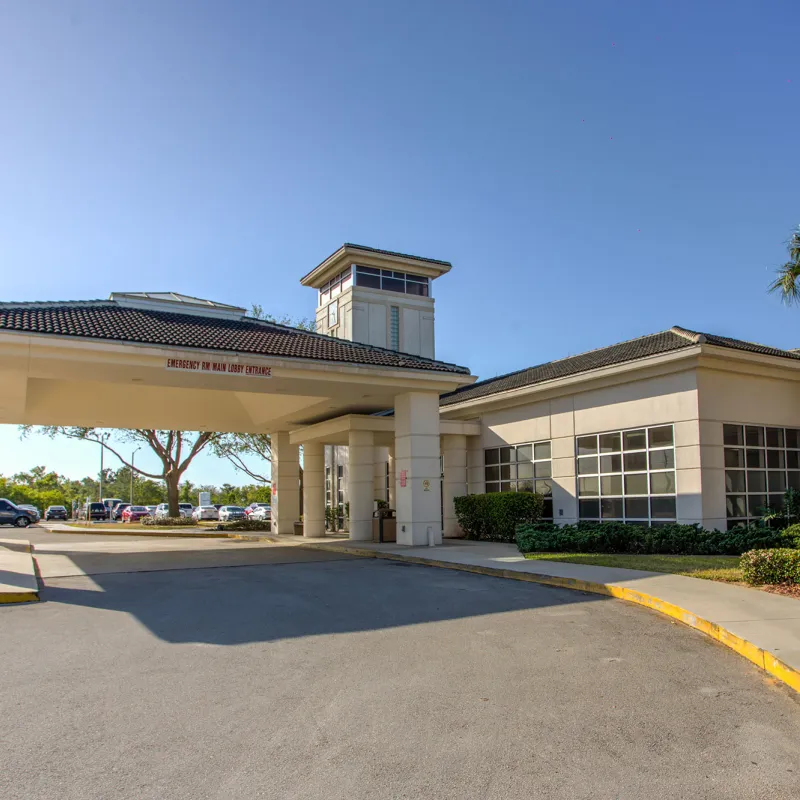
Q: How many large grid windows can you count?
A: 3